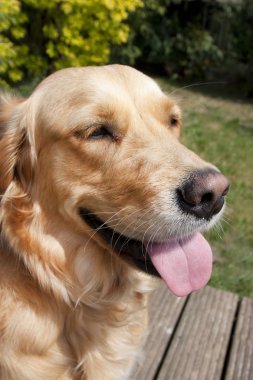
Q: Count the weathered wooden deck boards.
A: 3